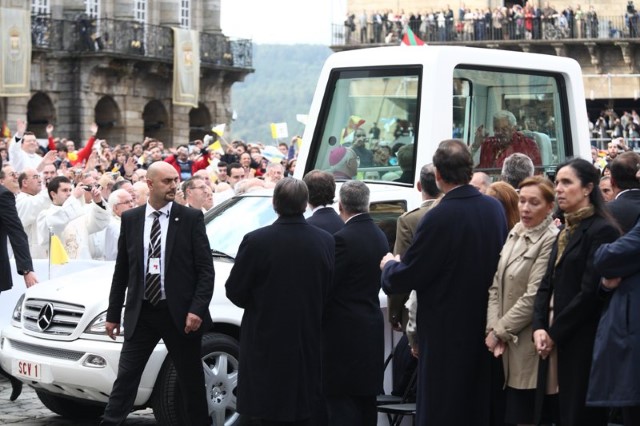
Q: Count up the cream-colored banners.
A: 2